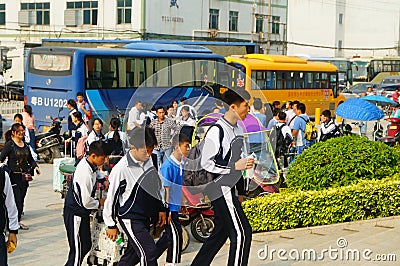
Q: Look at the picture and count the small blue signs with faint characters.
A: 1